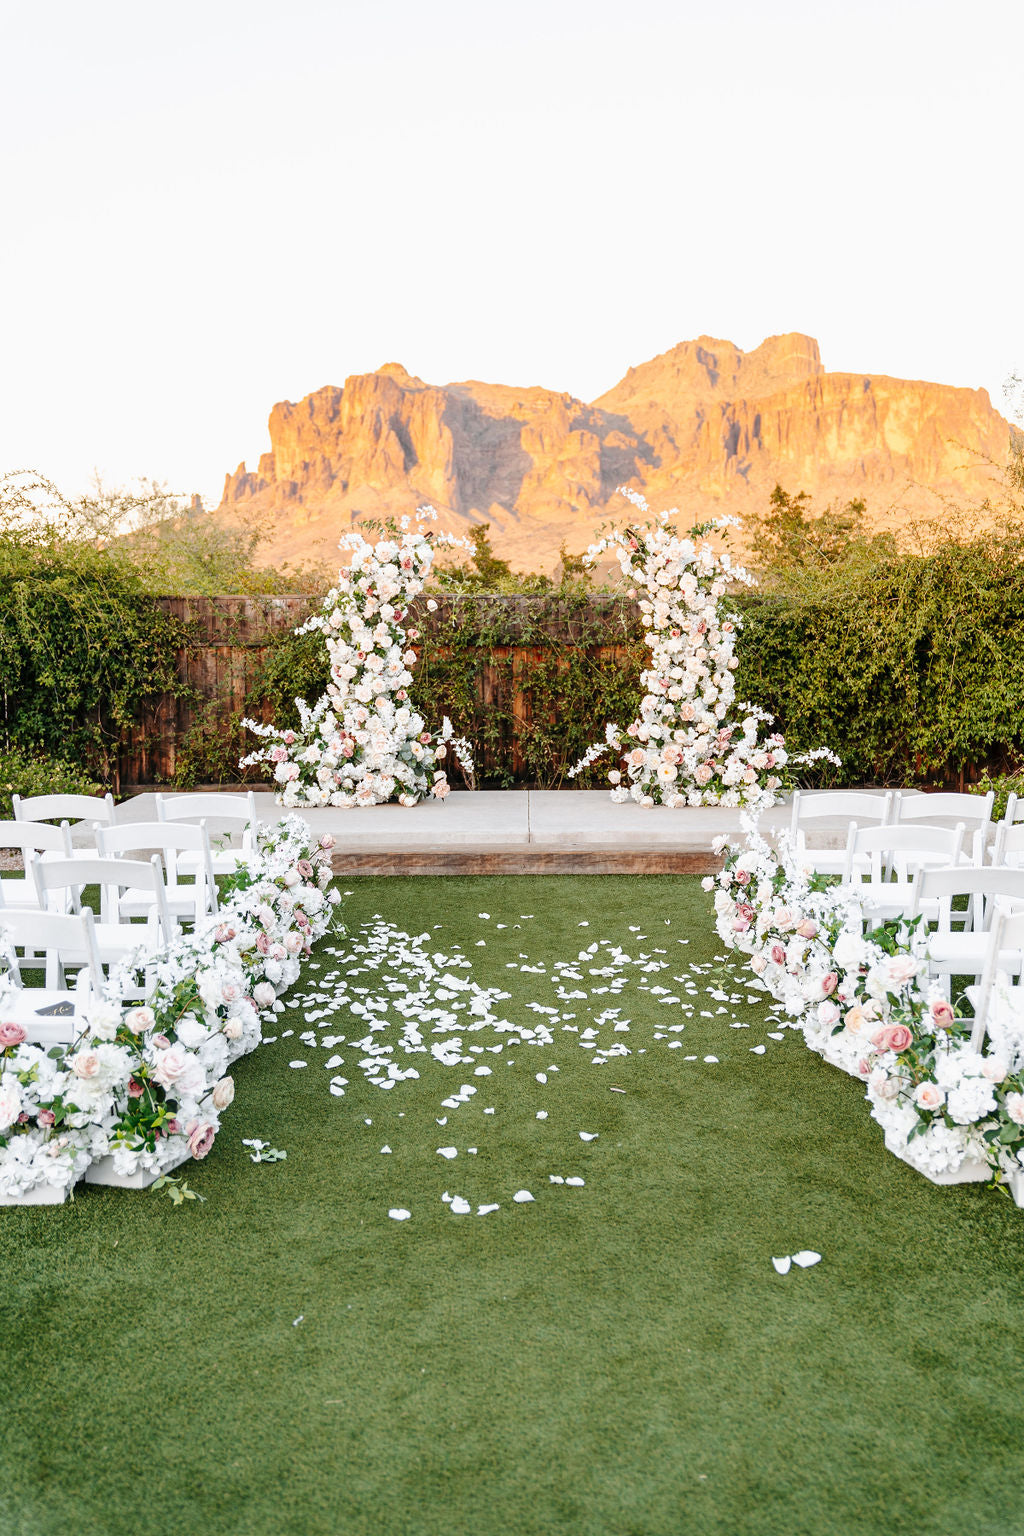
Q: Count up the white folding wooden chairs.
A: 13